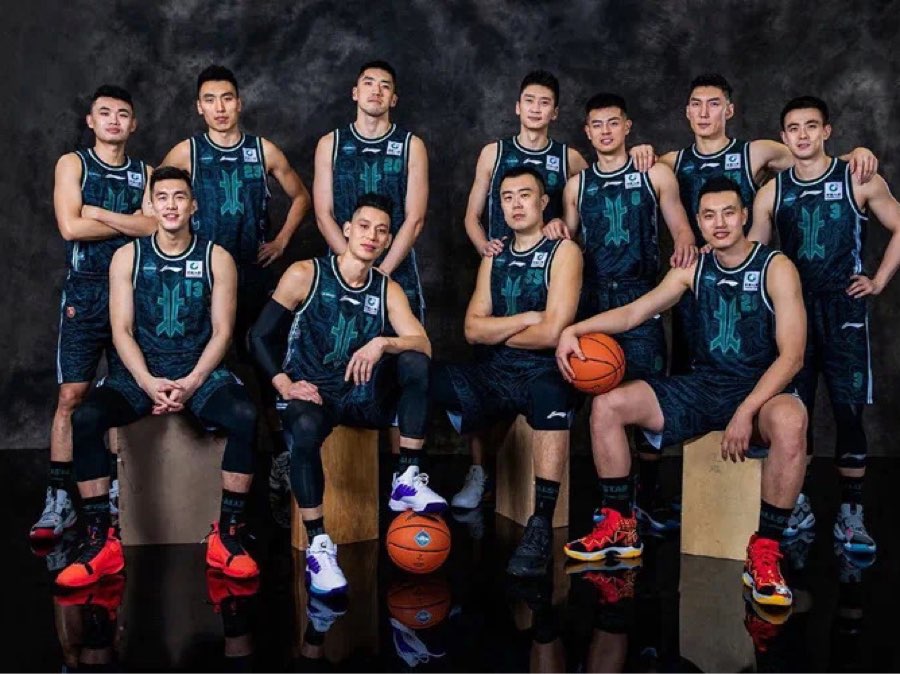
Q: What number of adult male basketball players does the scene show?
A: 11